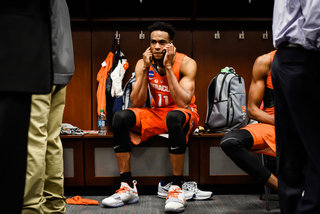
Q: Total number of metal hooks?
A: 5